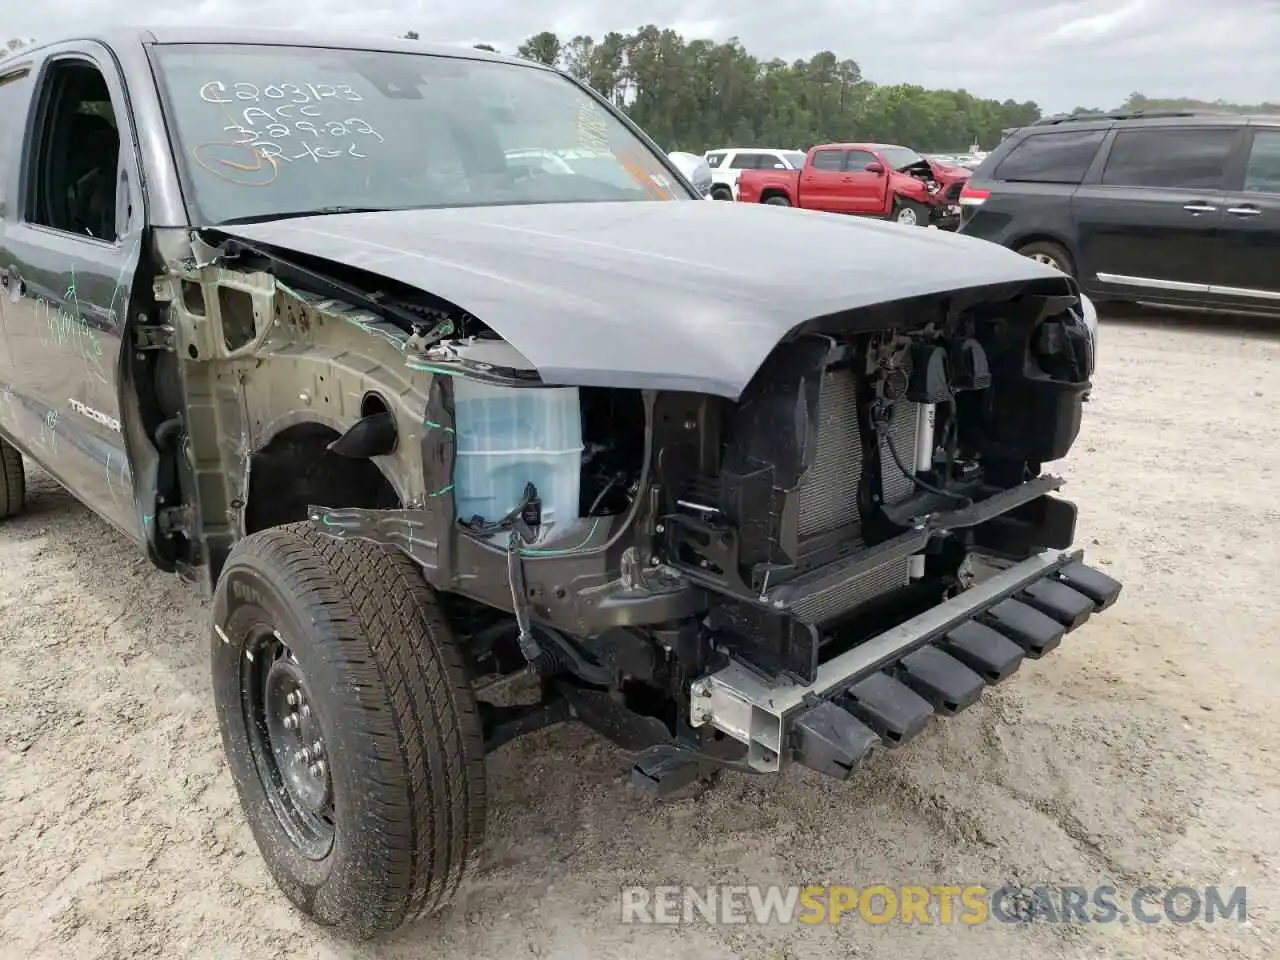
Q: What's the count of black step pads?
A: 7